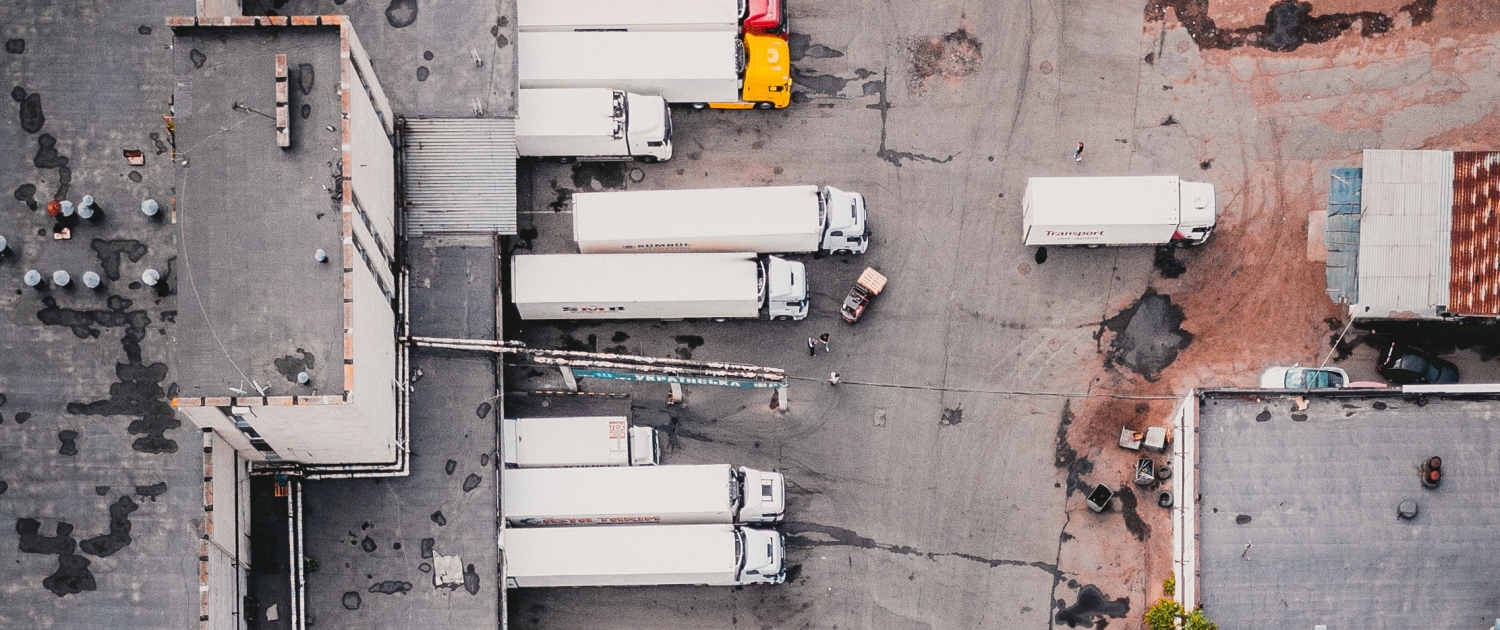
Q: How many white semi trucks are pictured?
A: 7